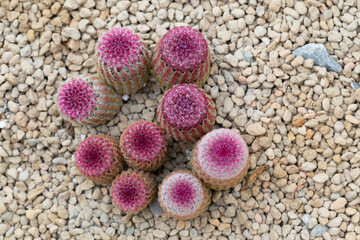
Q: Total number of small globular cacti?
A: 9